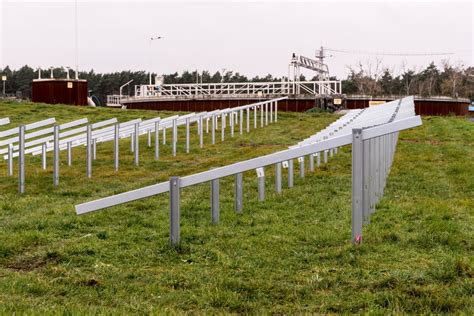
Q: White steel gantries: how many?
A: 1